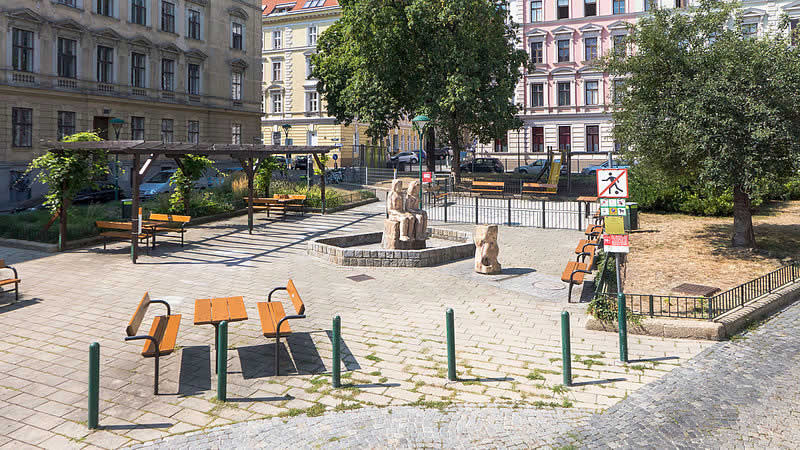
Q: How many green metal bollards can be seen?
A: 6